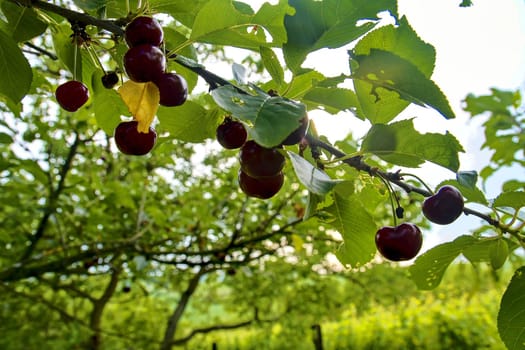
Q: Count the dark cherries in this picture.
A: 11